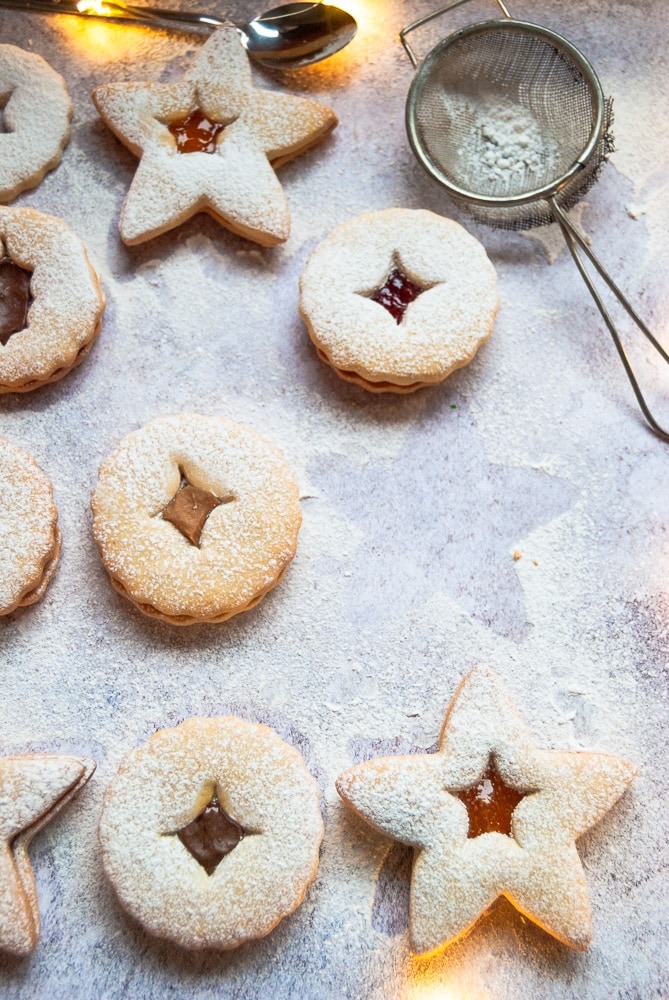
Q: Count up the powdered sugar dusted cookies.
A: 9